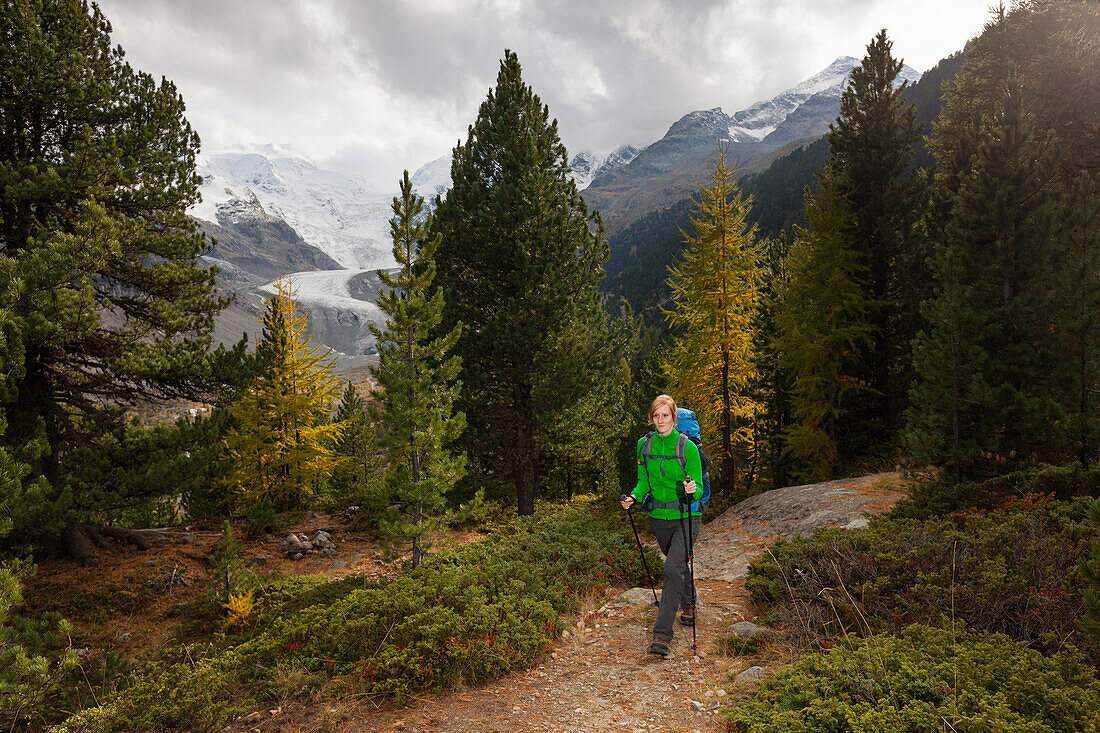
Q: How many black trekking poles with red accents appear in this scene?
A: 2